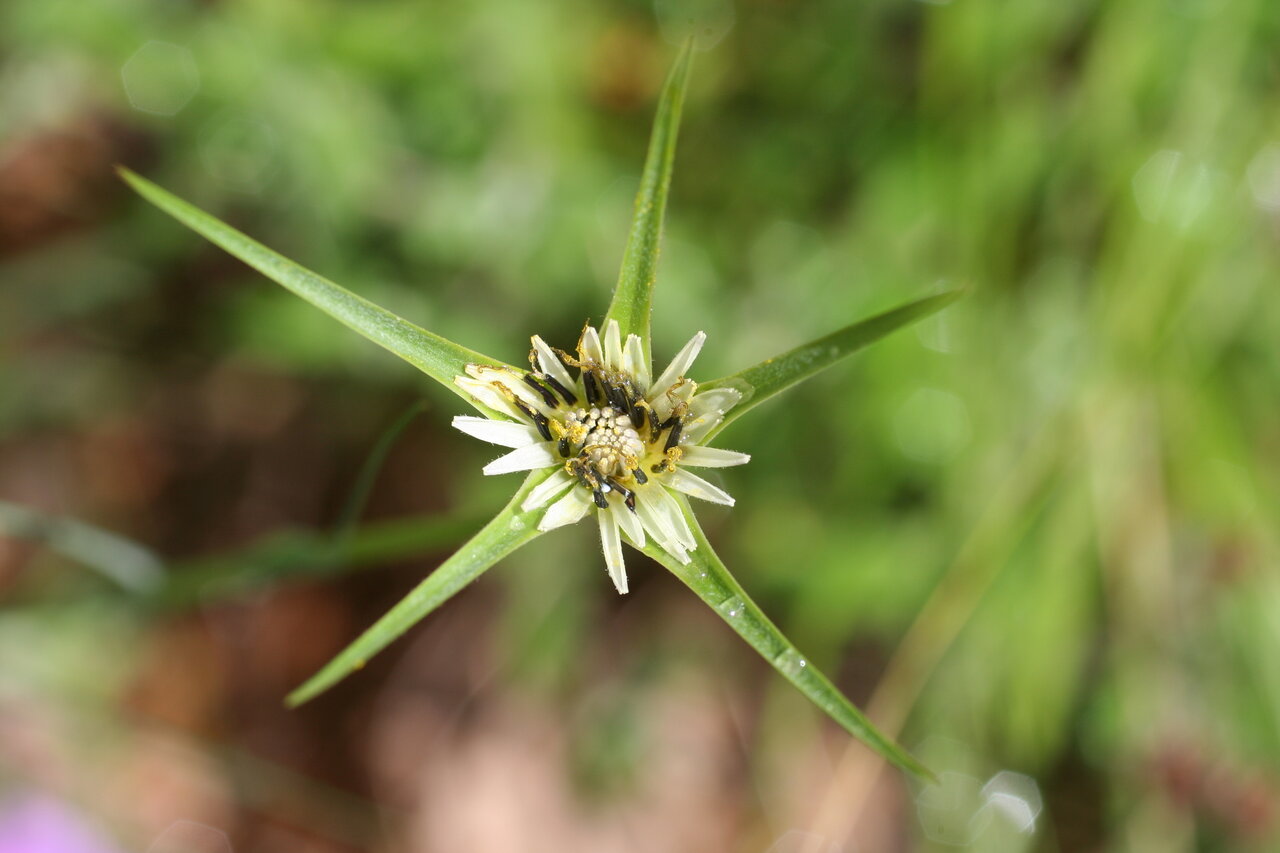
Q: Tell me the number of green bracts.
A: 5